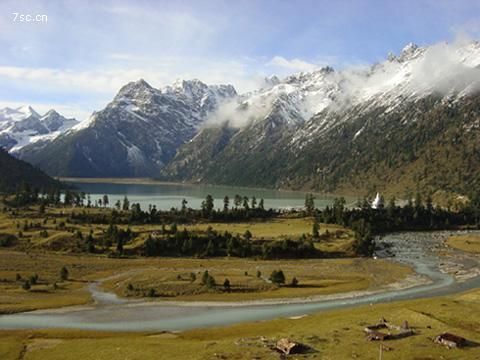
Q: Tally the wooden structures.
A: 3